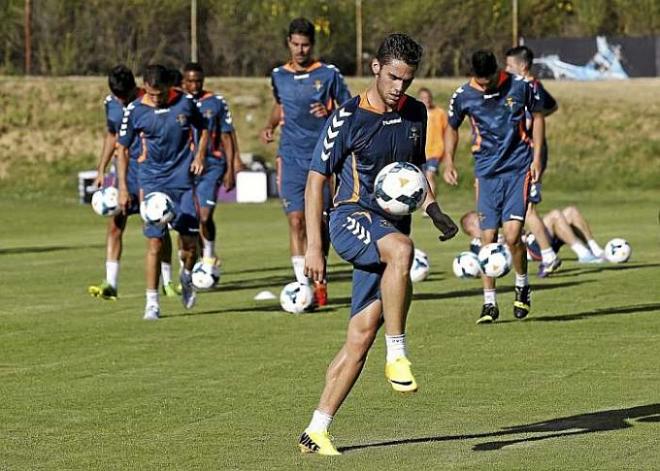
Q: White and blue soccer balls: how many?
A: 9